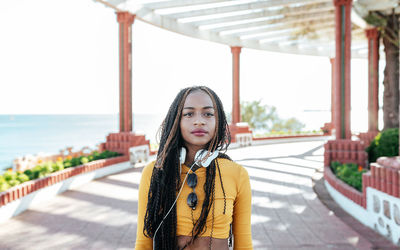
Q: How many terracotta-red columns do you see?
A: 5